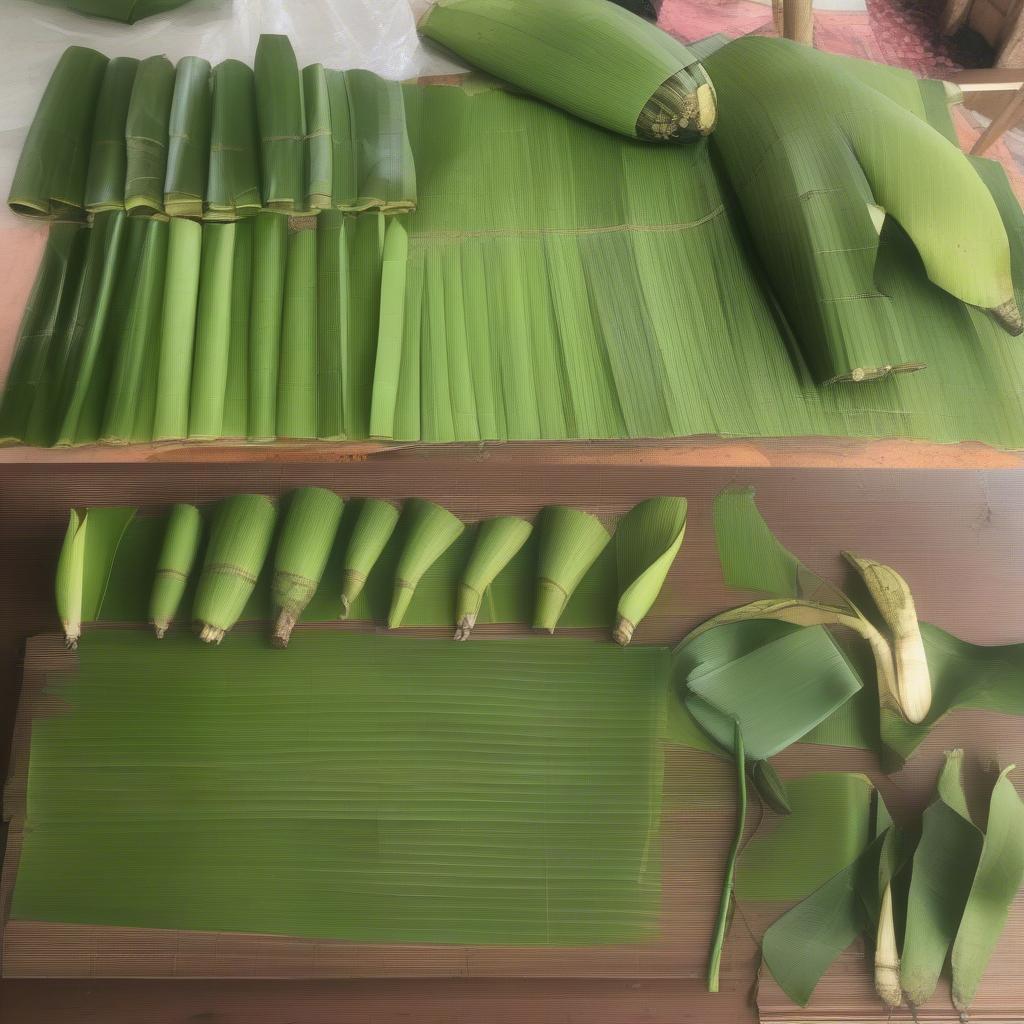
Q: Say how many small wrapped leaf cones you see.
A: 9